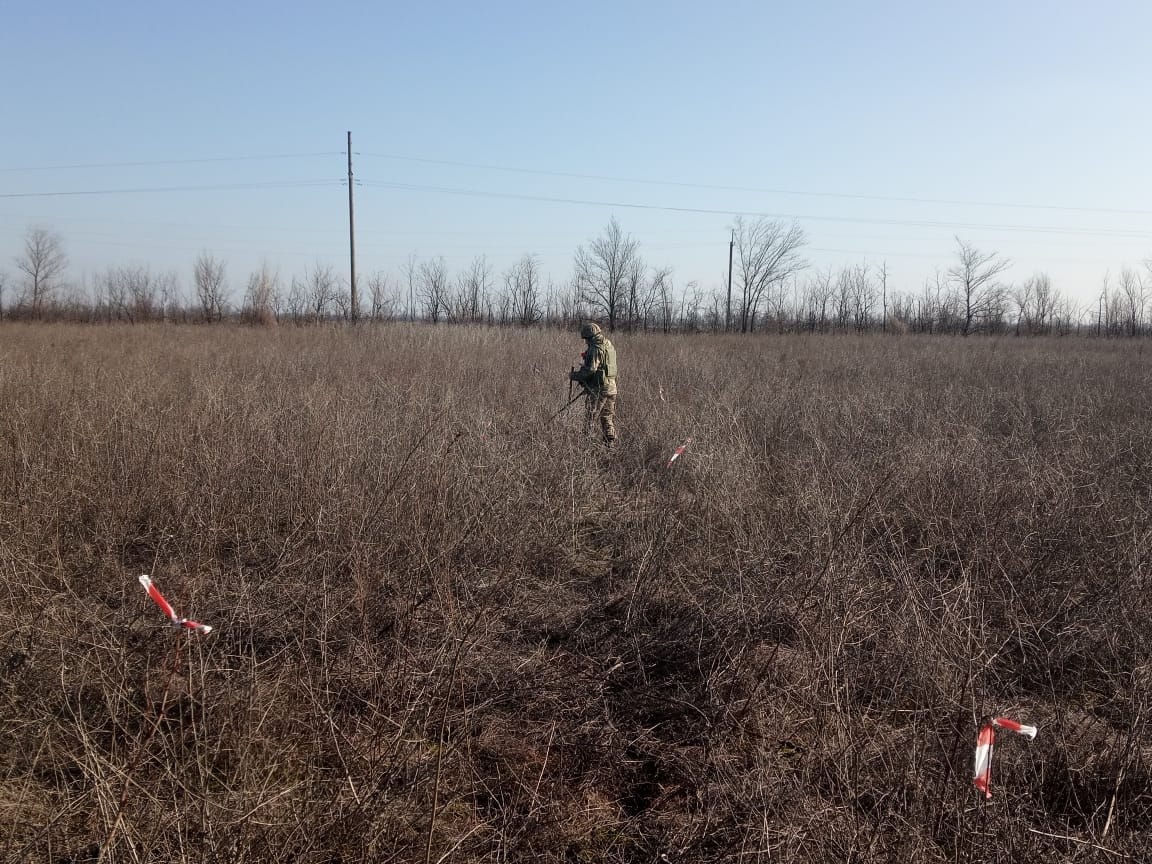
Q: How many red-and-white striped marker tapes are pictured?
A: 3